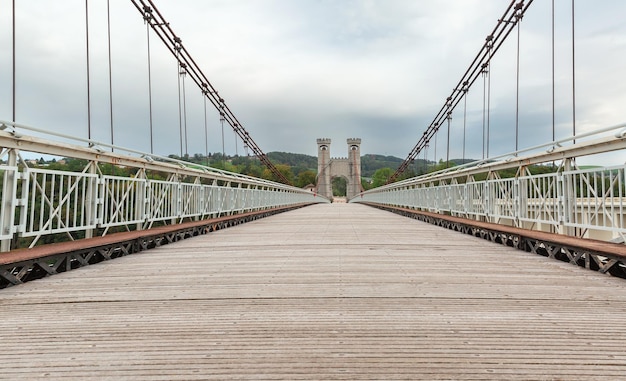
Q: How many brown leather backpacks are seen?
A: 0